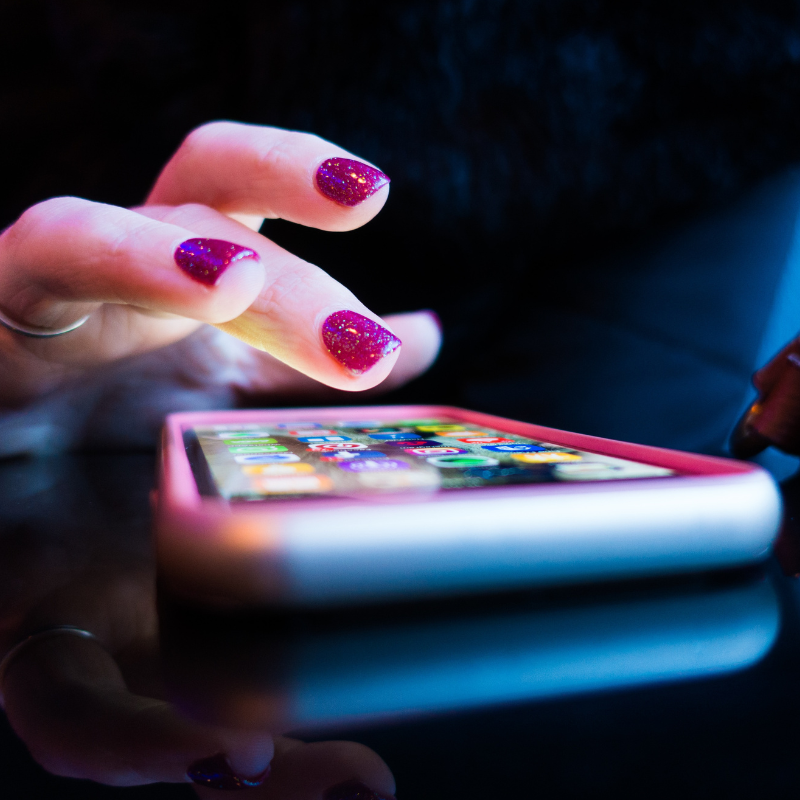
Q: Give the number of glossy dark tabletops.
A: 1